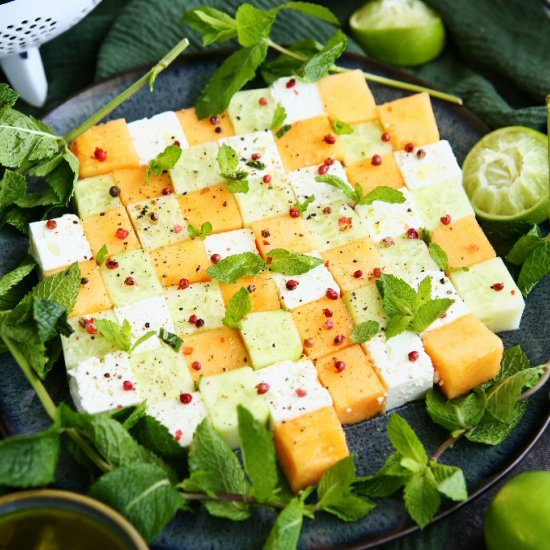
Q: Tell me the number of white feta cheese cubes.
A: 15